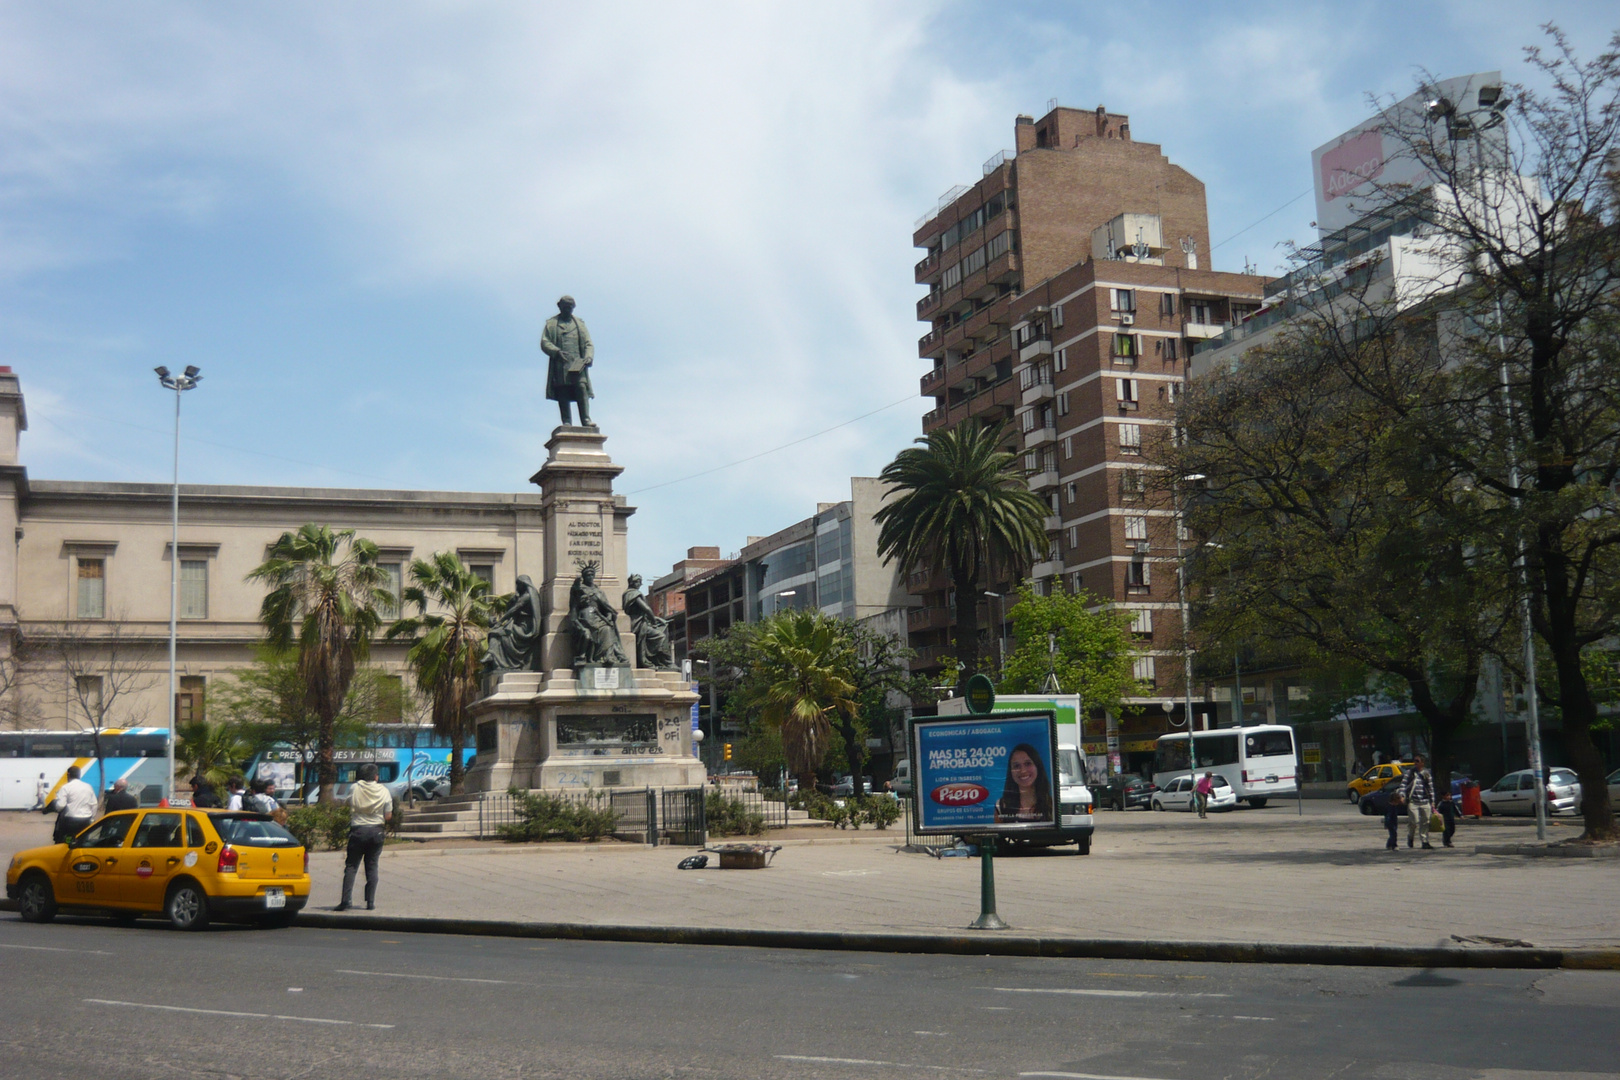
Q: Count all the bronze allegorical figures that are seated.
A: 3